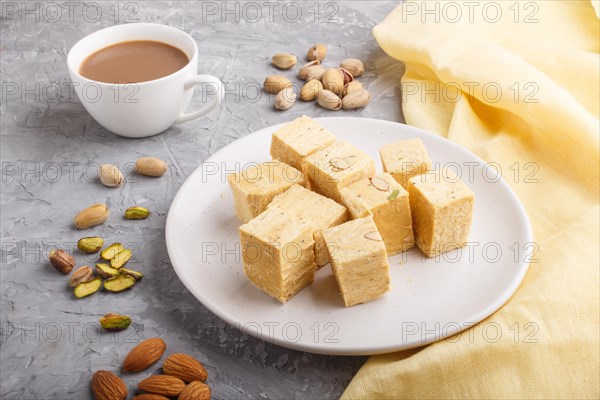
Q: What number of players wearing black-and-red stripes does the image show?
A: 0